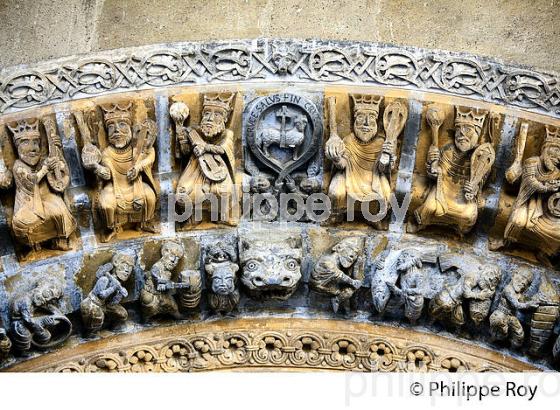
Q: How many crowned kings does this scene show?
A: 6